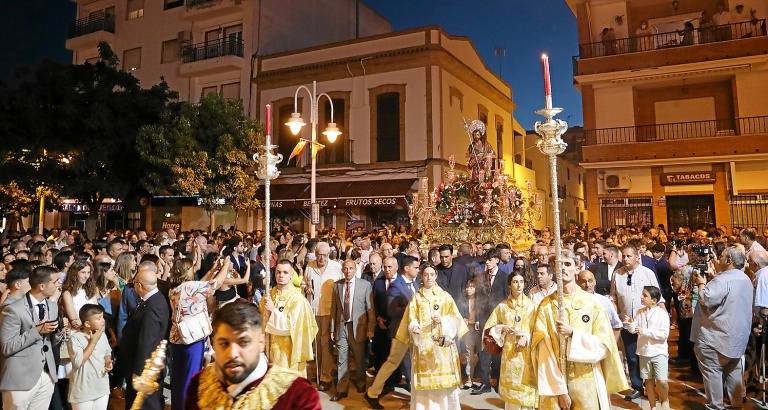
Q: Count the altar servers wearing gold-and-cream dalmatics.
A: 4